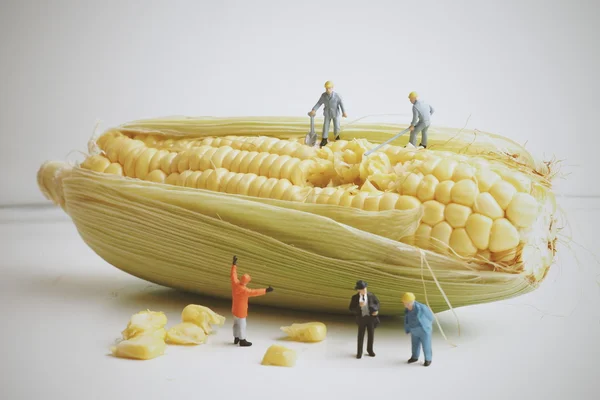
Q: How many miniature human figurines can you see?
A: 5